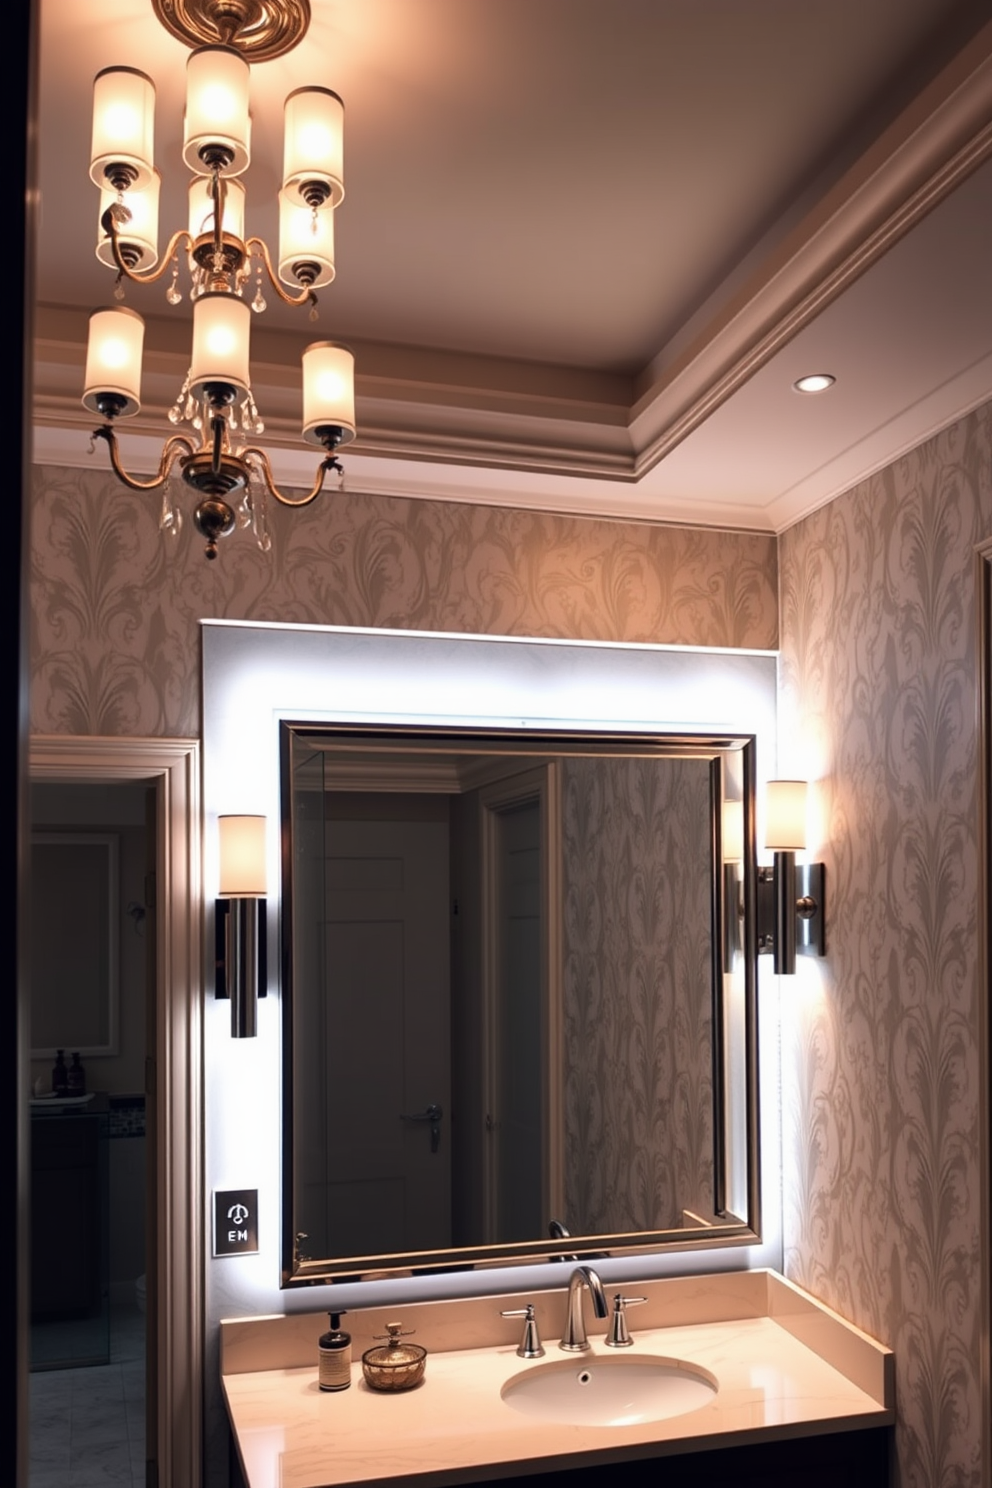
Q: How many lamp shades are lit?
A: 11